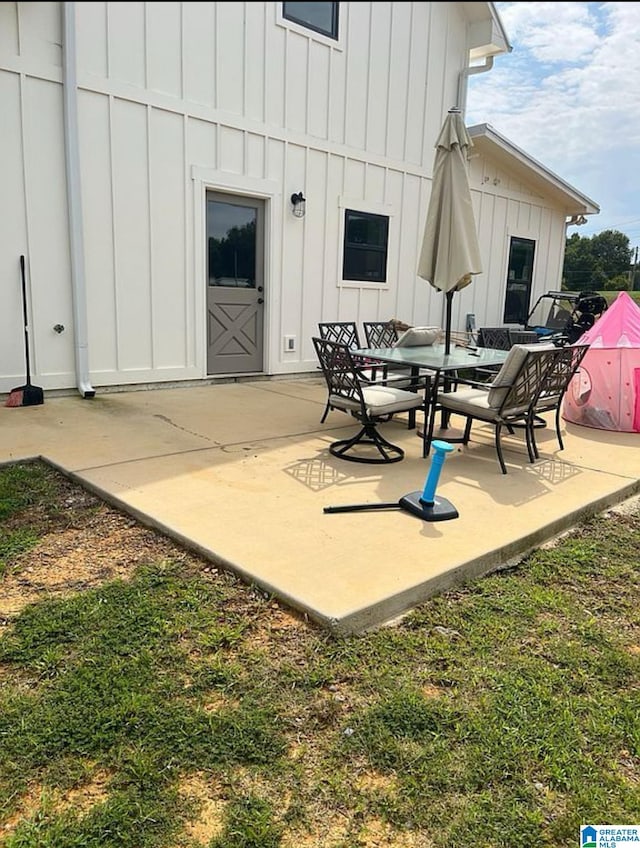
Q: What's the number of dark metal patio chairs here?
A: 6